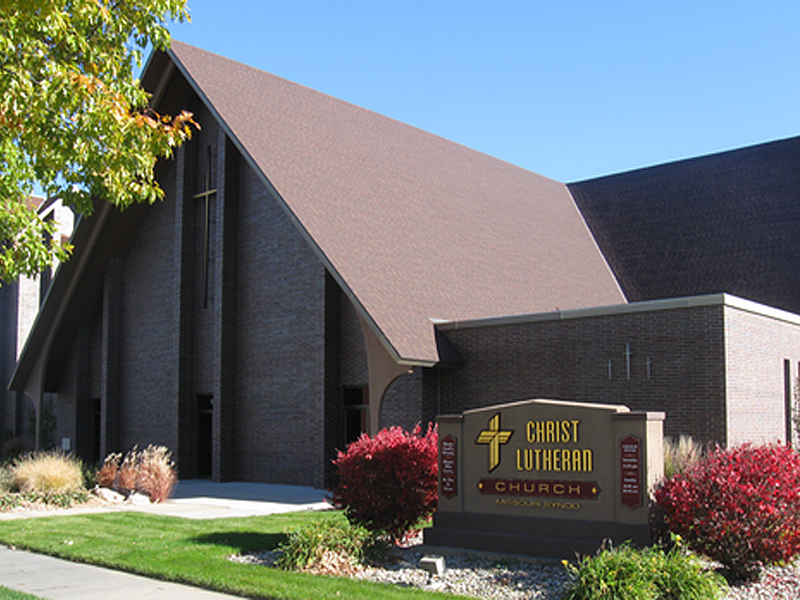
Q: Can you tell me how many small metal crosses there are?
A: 3